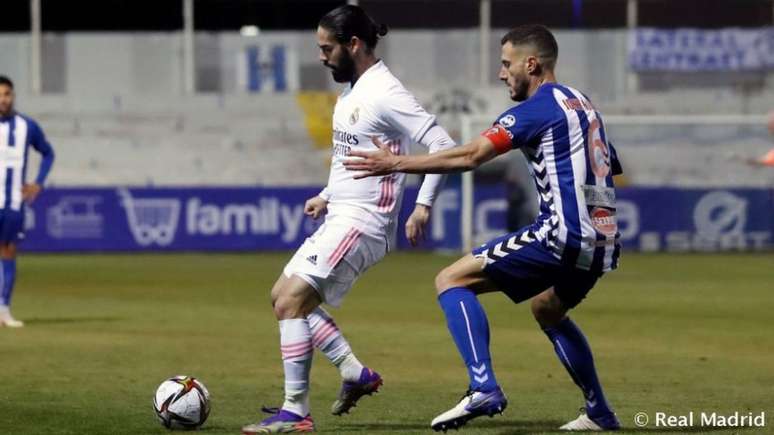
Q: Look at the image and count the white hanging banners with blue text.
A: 1